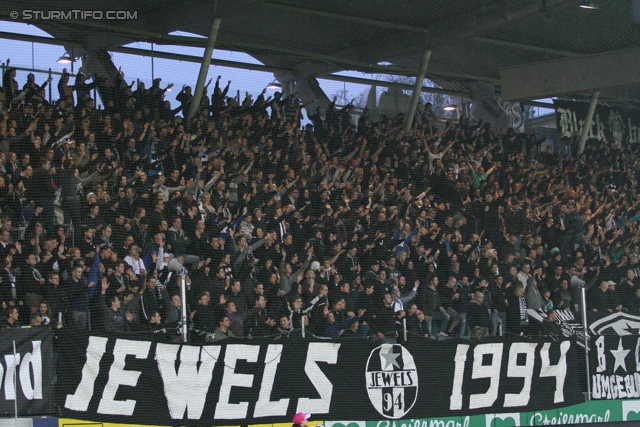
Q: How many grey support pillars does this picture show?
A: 3